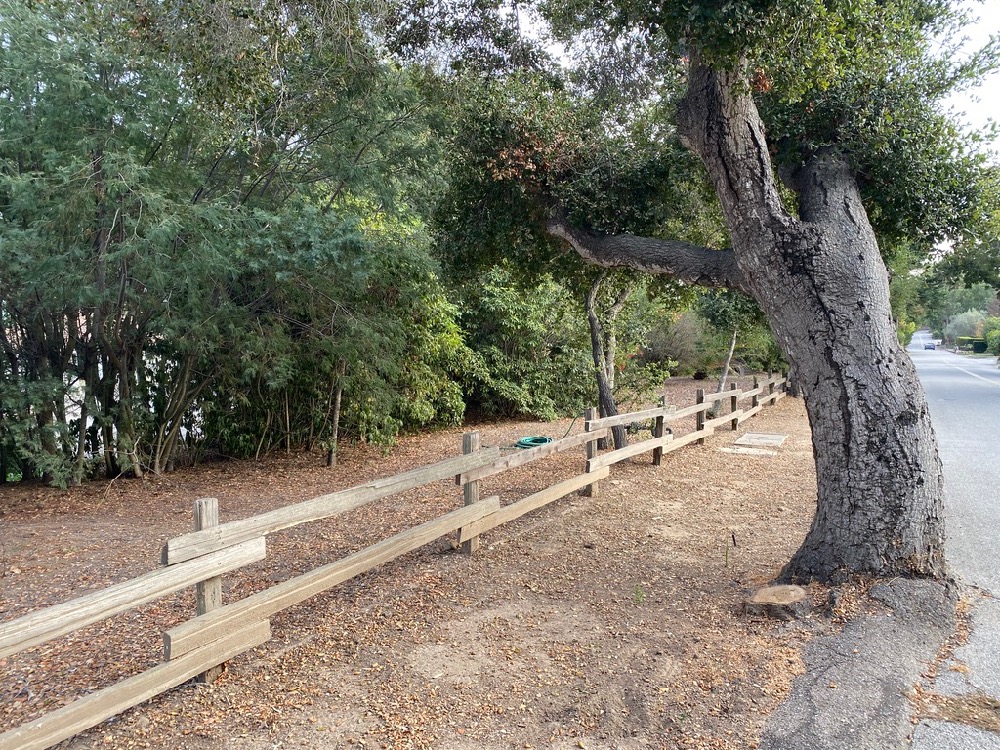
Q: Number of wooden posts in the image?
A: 9